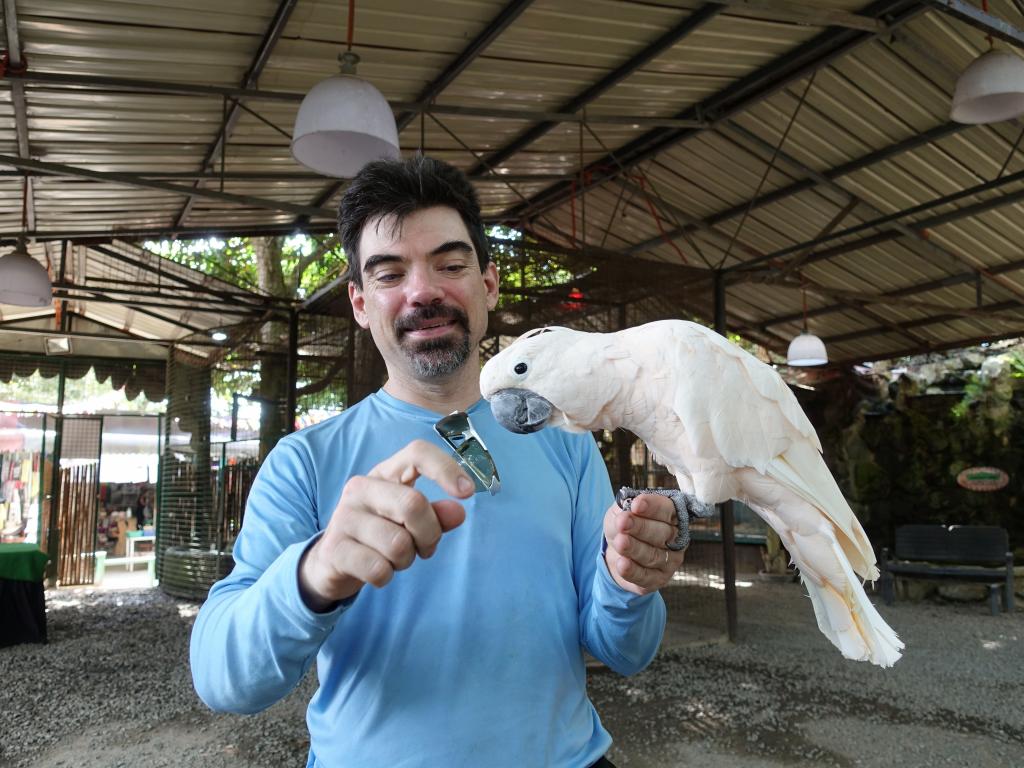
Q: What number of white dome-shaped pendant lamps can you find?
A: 4